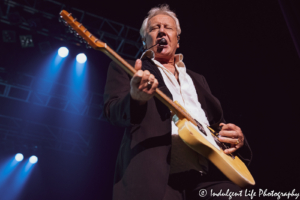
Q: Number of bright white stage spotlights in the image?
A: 4